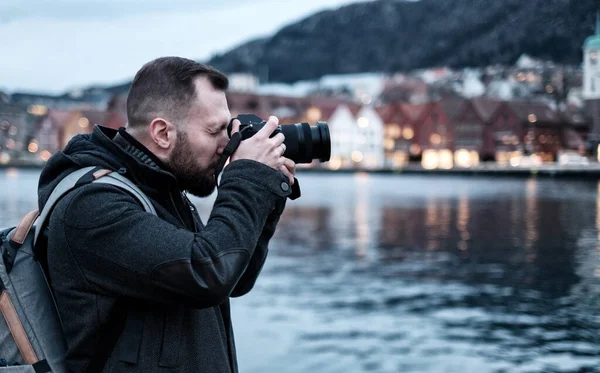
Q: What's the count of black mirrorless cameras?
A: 1